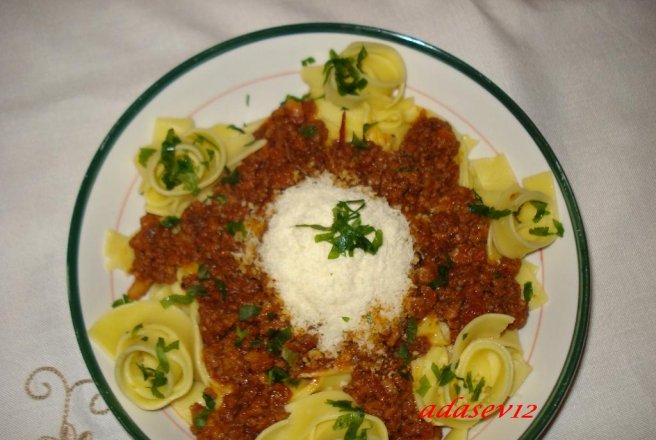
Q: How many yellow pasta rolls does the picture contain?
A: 6